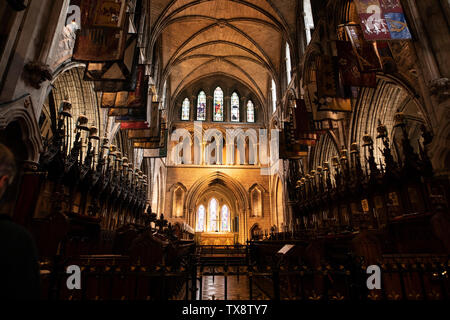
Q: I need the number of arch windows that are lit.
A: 8